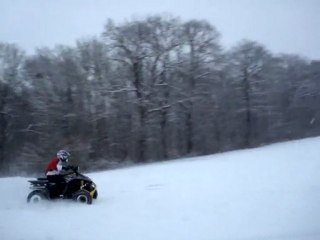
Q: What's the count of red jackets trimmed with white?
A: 1